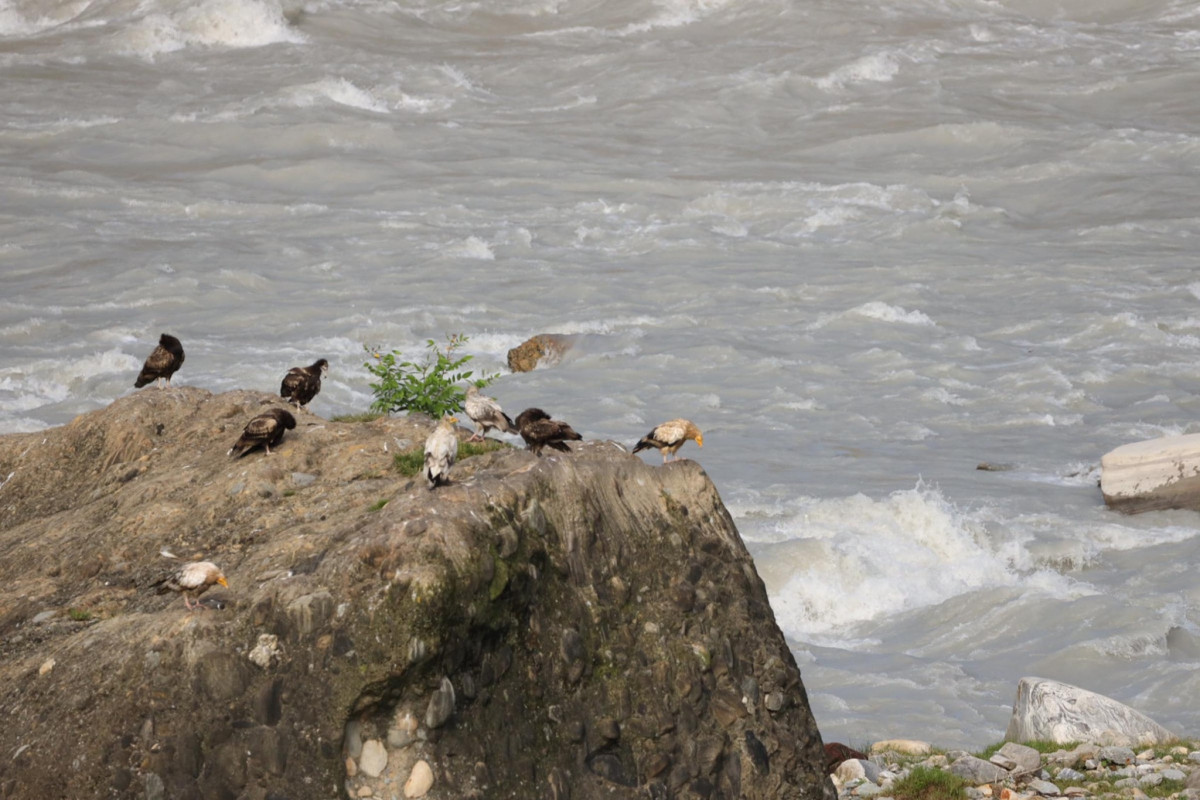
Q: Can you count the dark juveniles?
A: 4